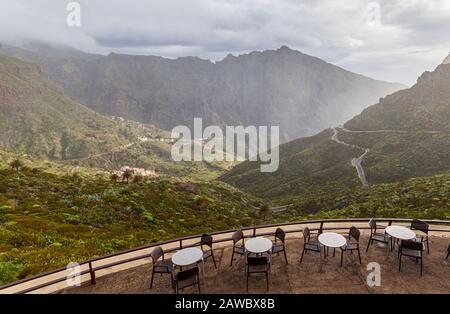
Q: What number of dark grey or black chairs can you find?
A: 11